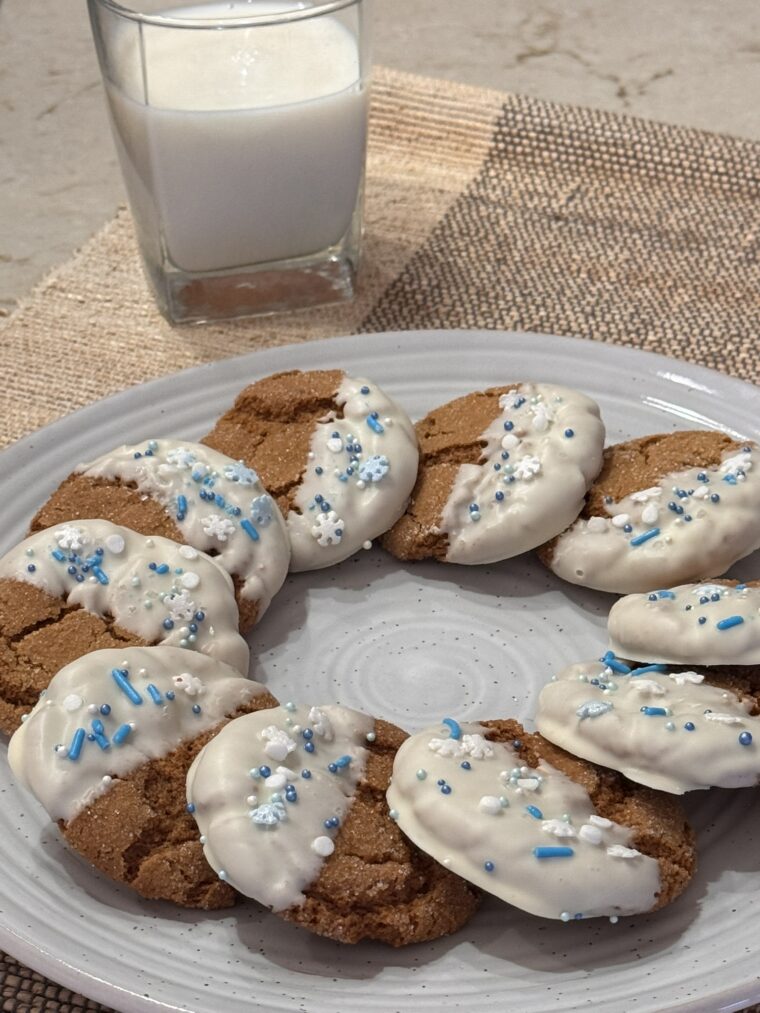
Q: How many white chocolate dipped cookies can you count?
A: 10